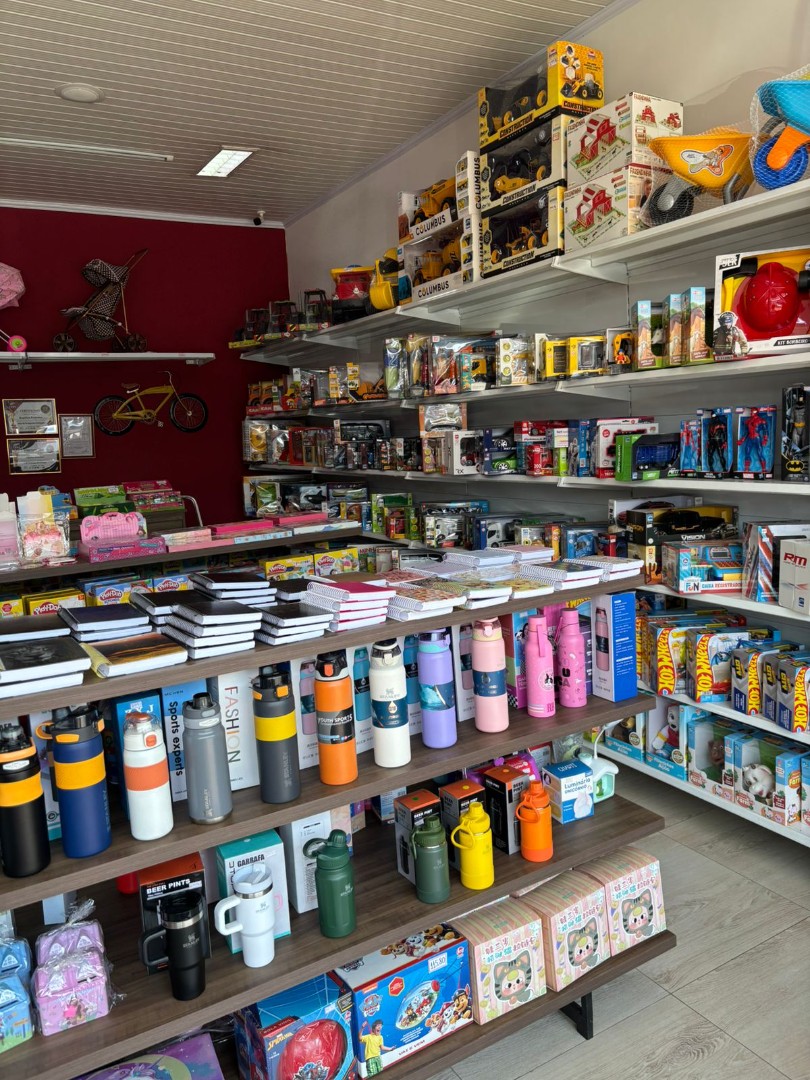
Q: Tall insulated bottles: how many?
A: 11